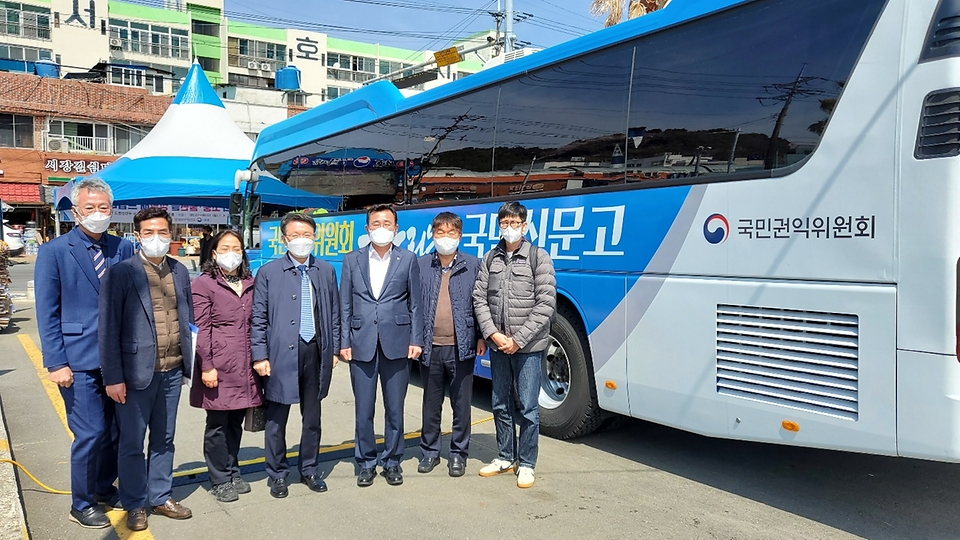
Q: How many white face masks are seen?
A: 7